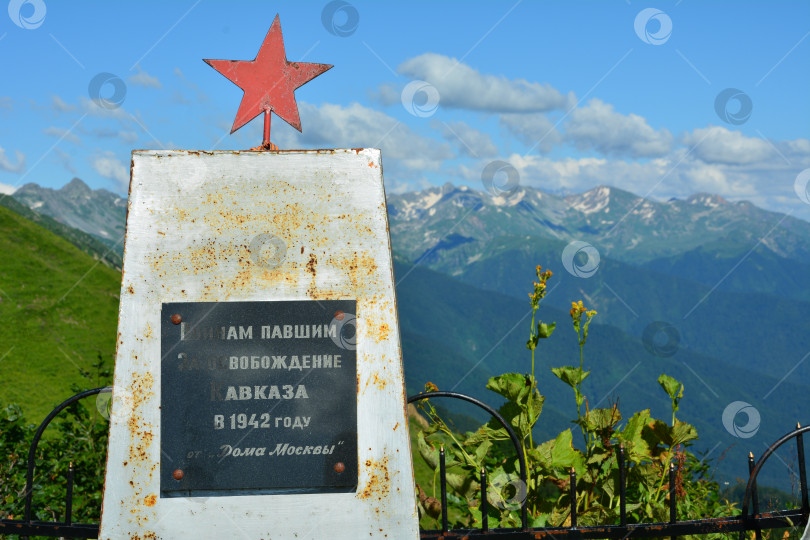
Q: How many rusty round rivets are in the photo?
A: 4